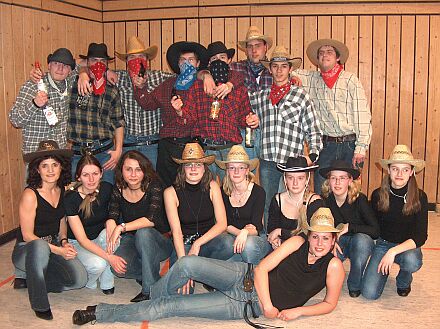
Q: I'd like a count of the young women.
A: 9